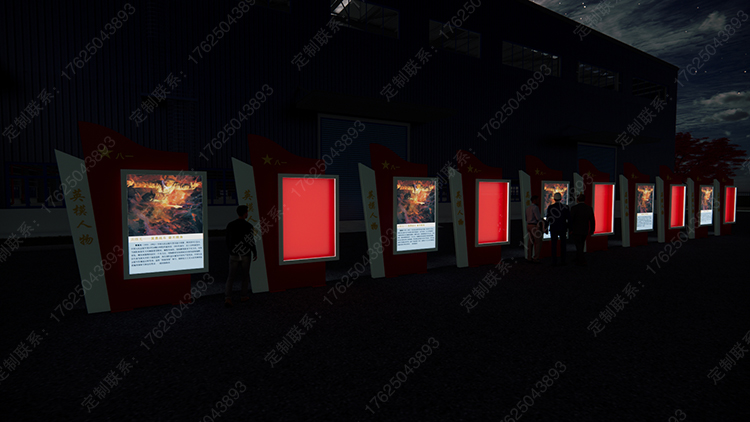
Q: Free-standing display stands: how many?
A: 10